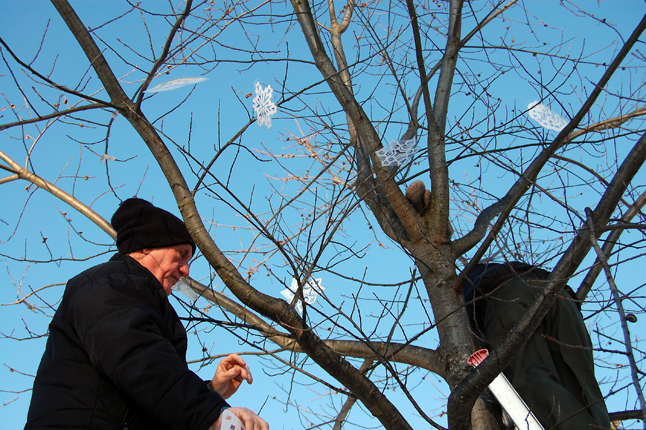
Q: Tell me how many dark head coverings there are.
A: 1